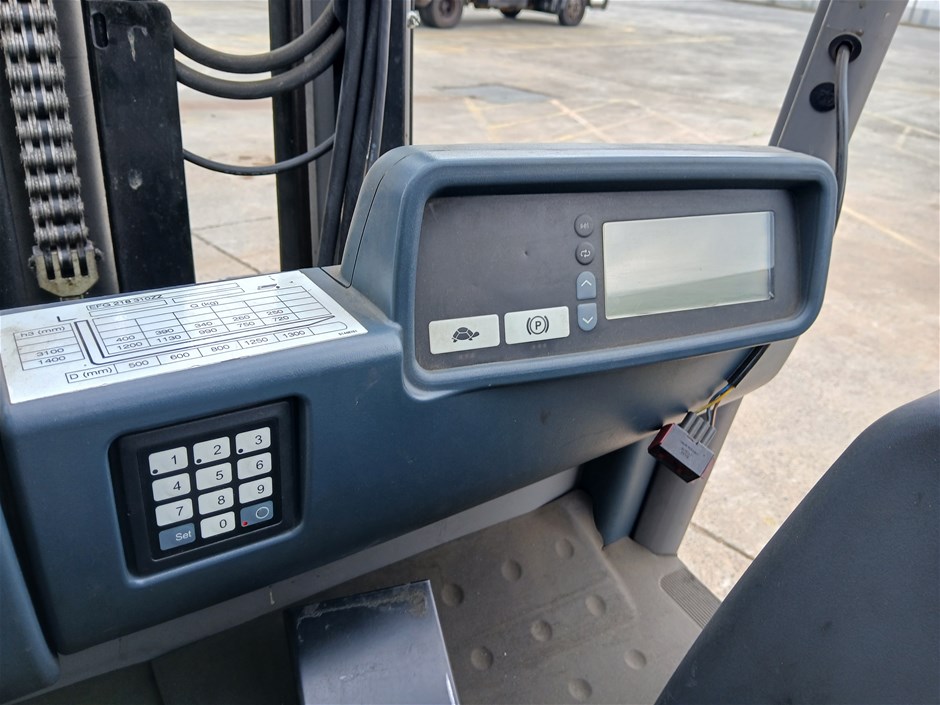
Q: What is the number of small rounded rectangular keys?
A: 12